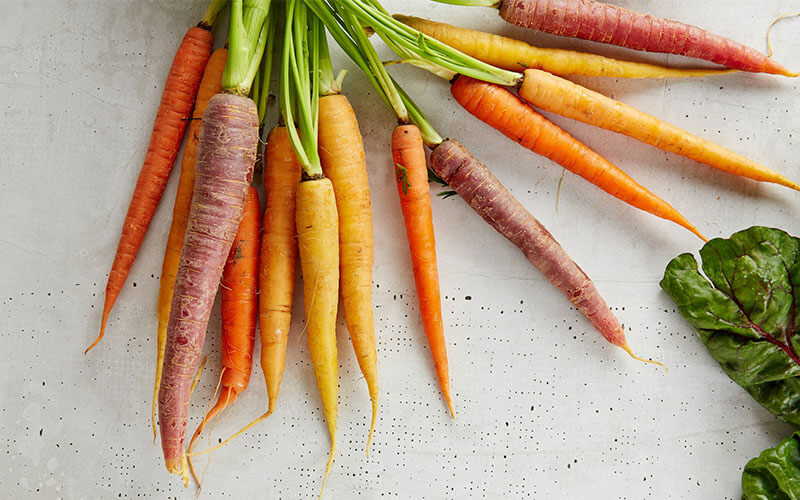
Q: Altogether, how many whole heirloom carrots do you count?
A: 13